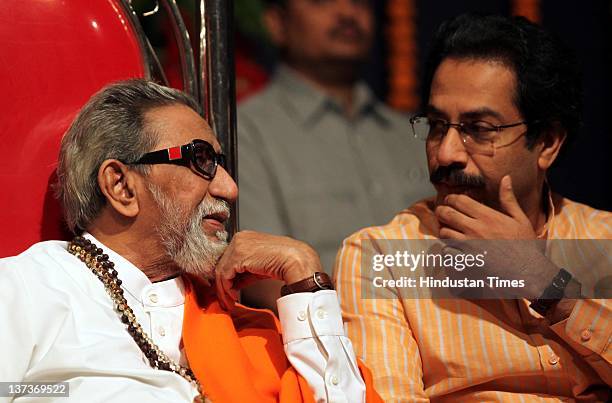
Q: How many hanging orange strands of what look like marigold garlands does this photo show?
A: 2